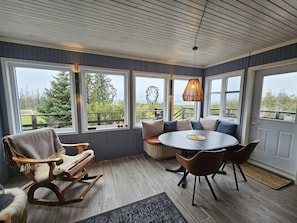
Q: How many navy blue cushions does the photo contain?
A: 3